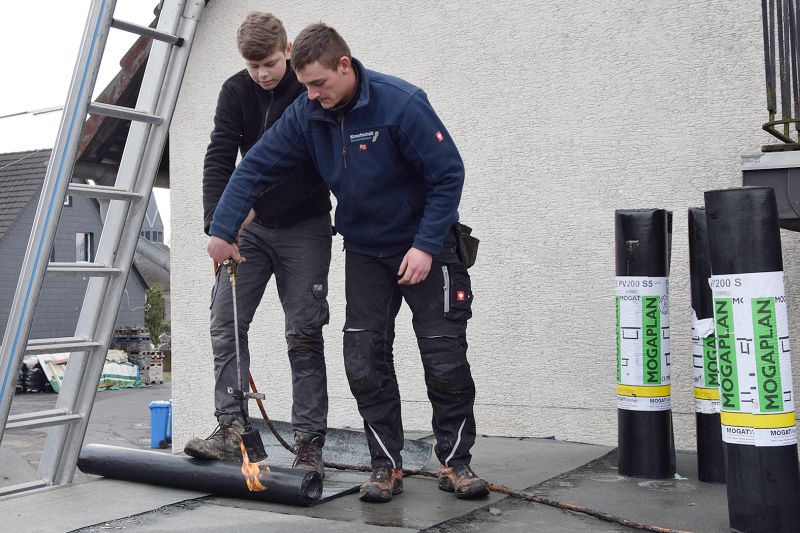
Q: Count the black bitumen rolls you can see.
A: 4